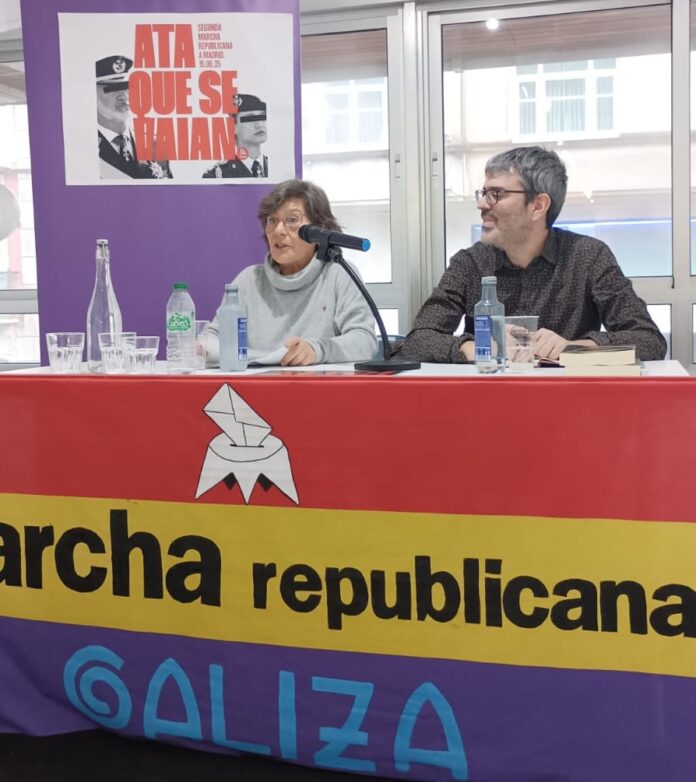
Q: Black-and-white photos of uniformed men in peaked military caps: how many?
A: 2